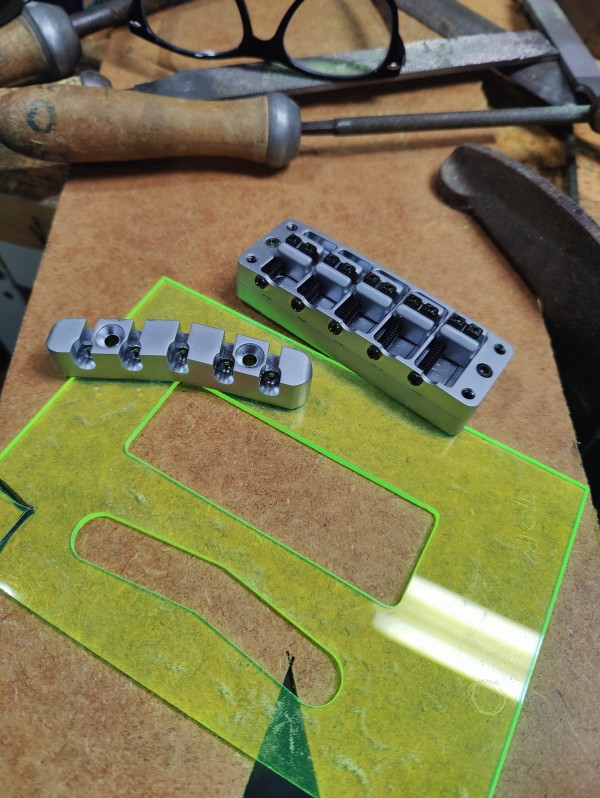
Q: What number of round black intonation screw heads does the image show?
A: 5